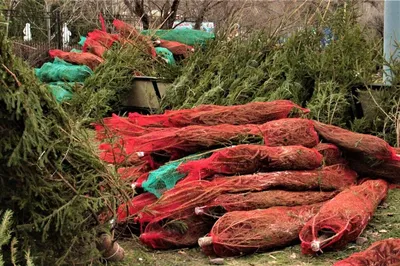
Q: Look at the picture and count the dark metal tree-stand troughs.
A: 2